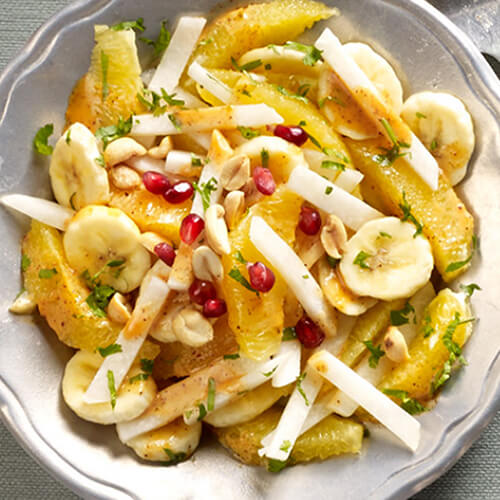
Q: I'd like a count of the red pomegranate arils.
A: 11